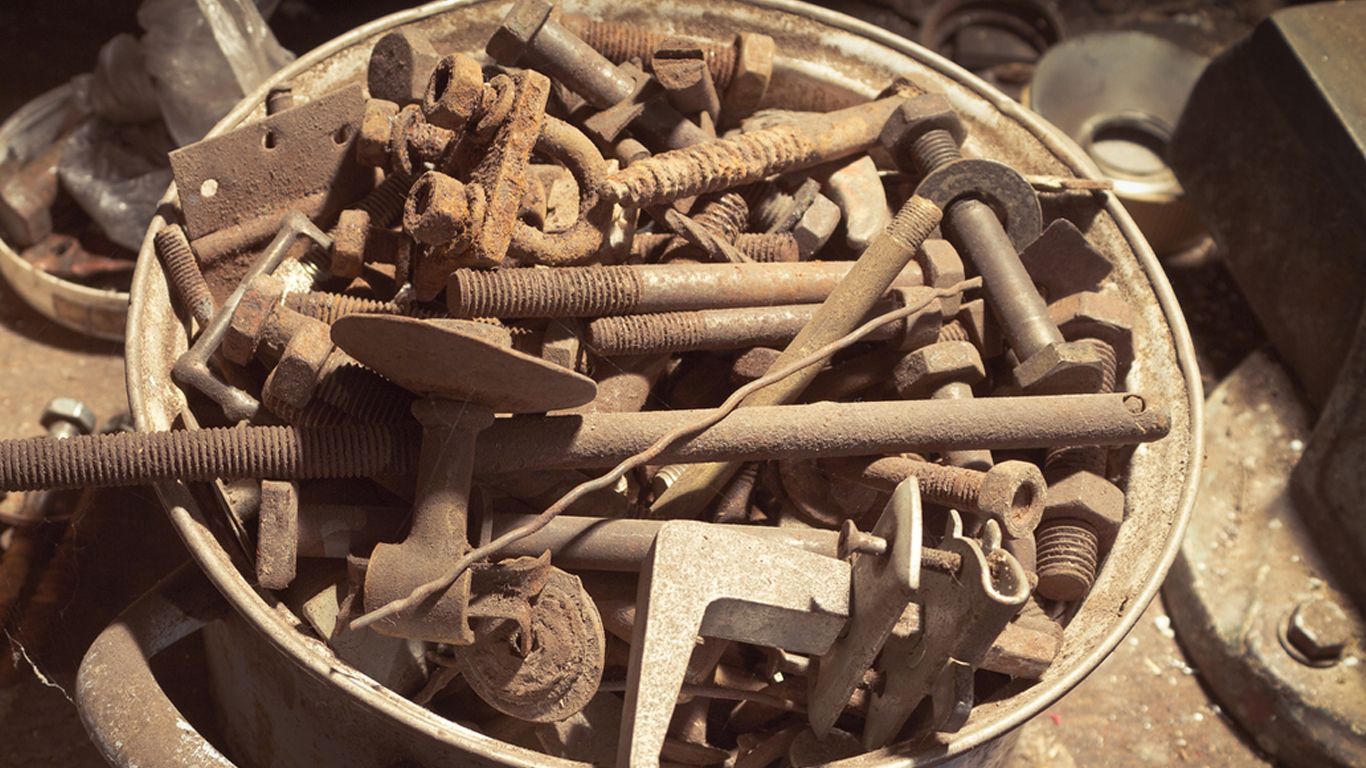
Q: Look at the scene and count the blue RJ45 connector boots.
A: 0